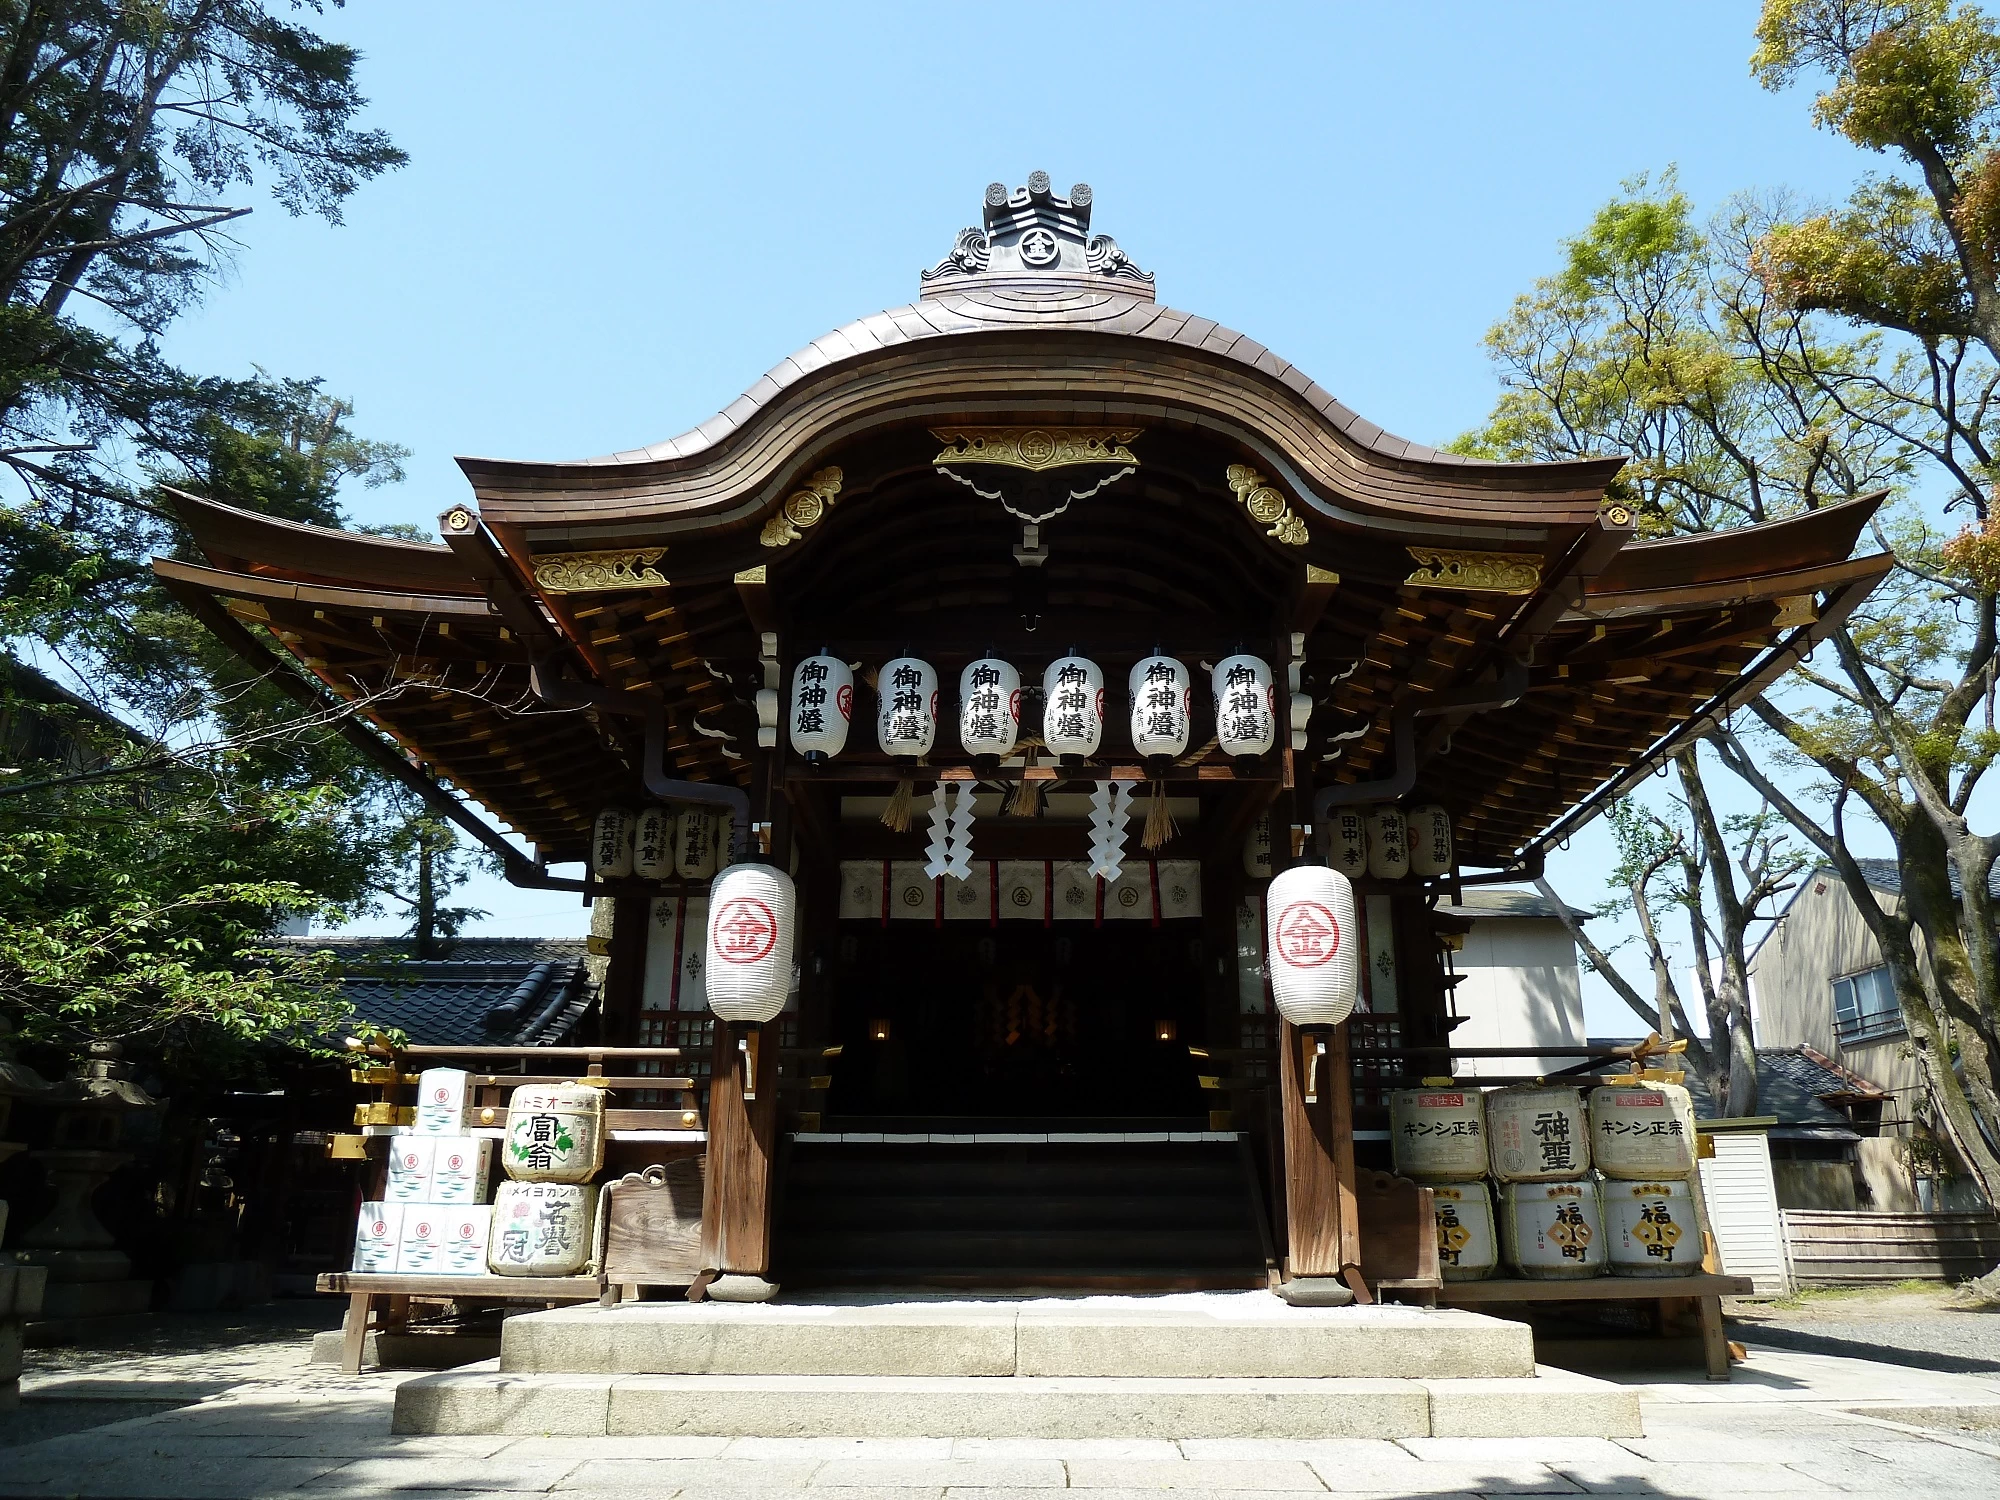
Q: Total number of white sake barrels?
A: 8